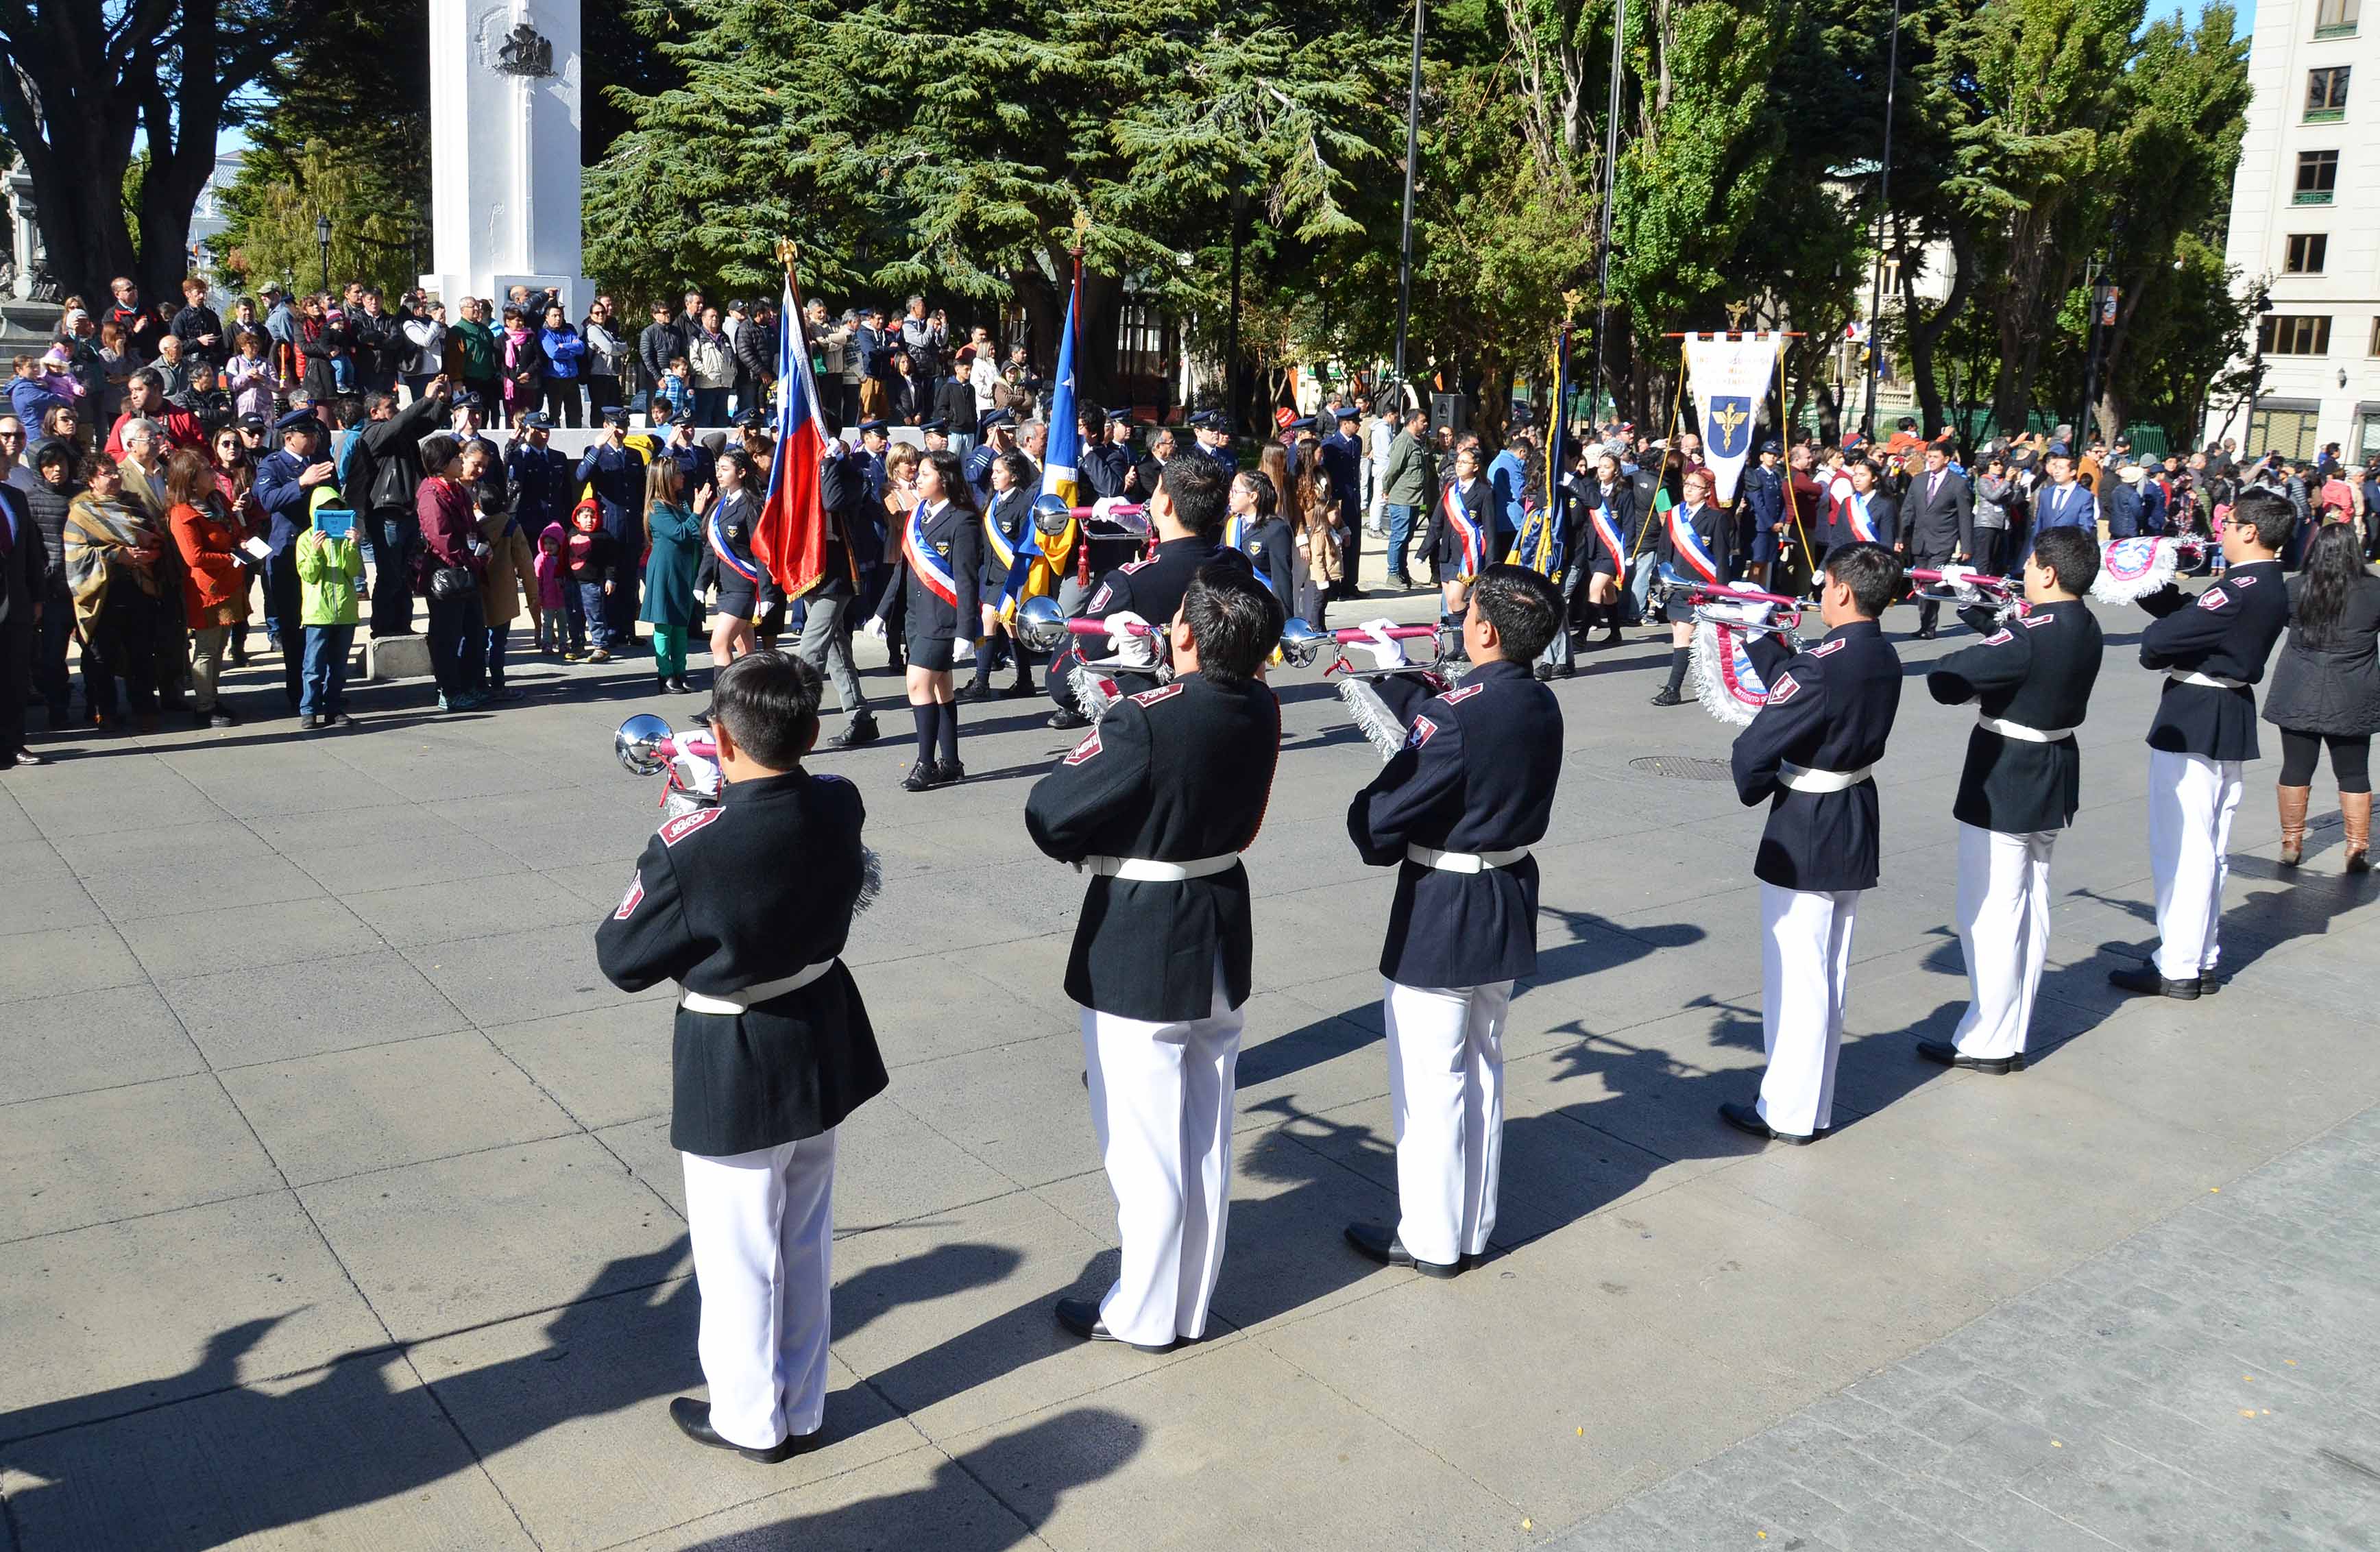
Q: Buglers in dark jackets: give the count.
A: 7